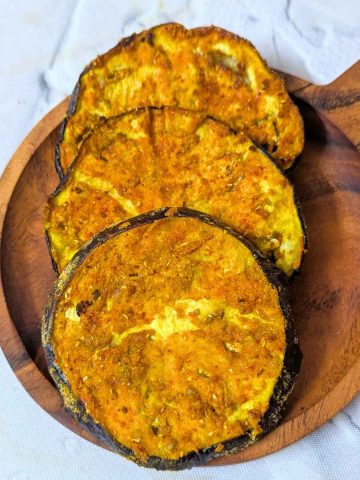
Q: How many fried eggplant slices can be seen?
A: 3